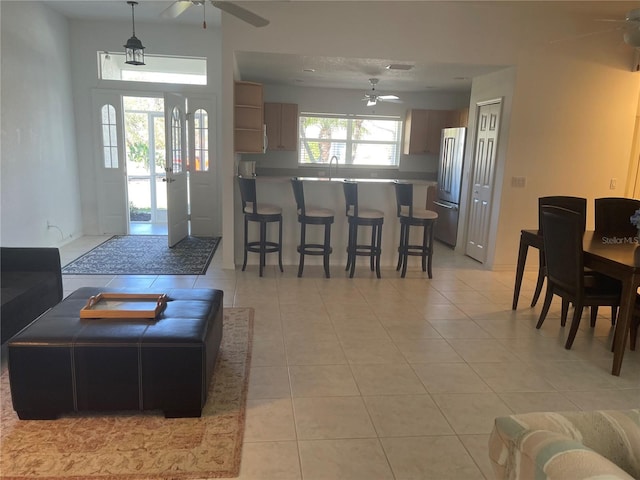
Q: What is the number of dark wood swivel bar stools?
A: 4